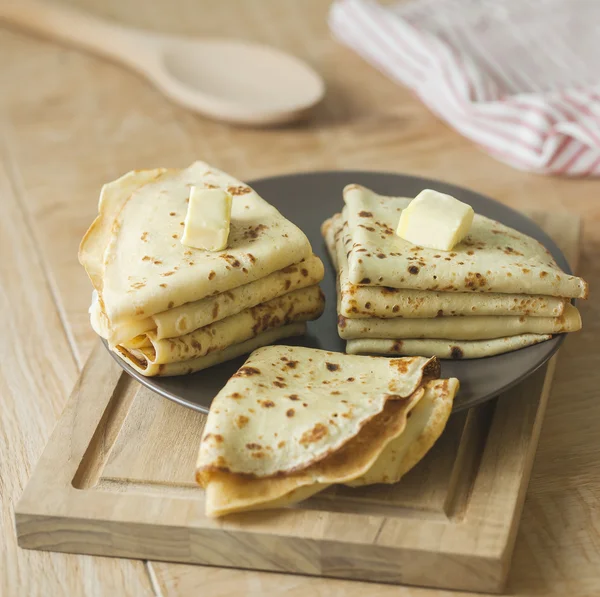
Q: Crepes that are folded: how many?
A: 9